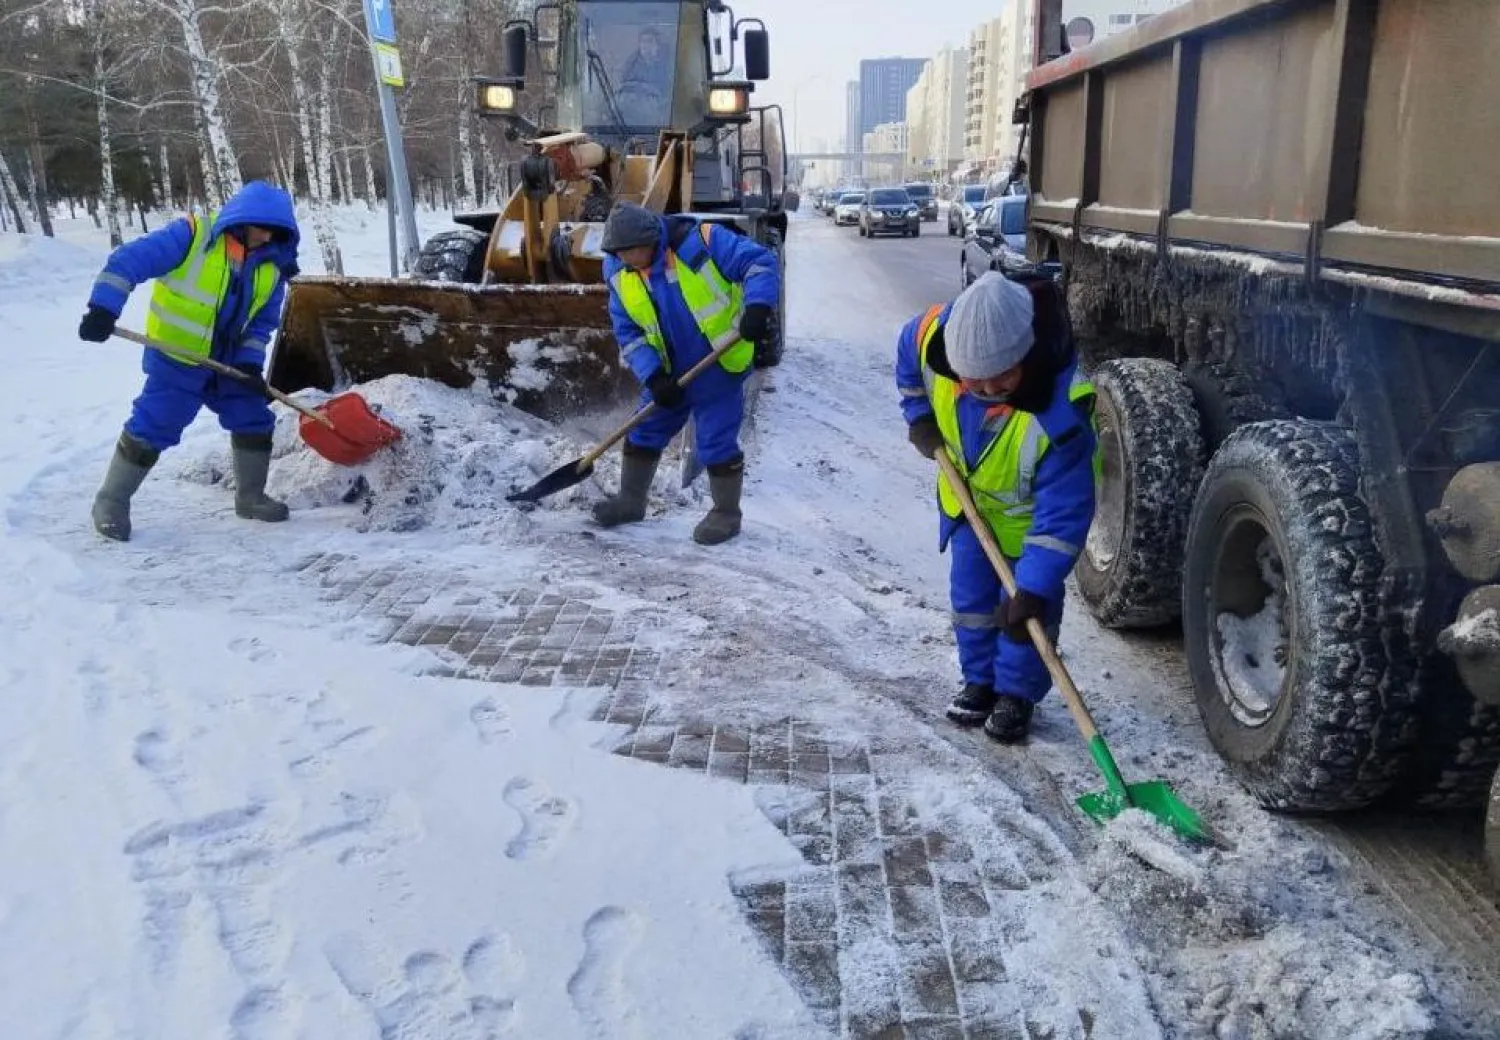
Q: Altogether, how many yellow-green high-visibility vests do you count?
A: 3